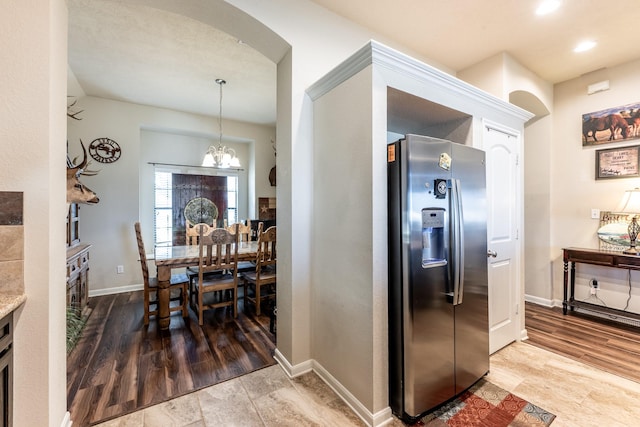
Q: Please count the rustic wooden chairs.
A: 5